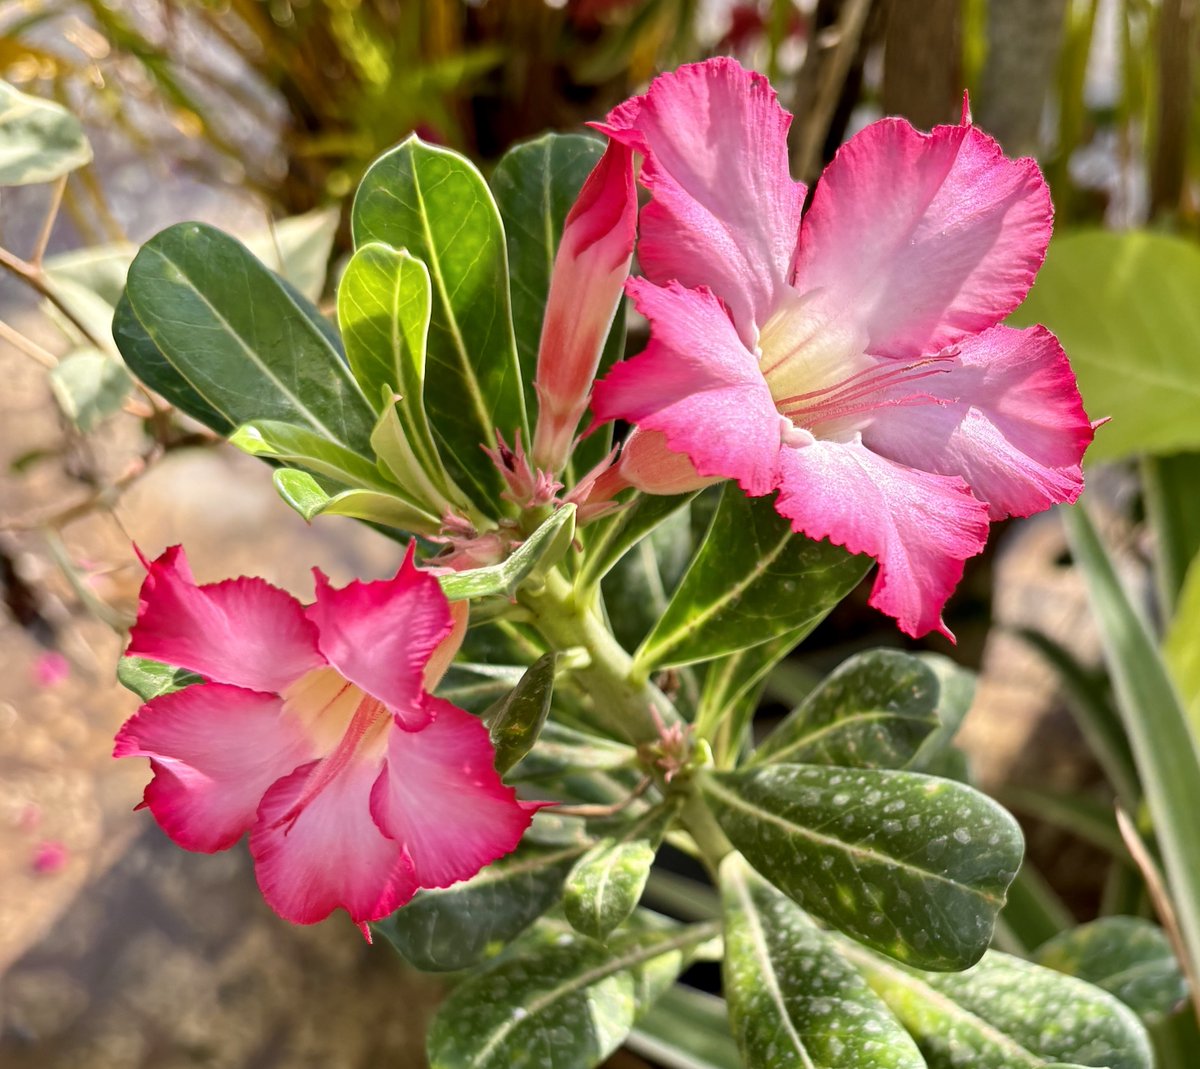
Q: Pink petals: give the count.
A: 10